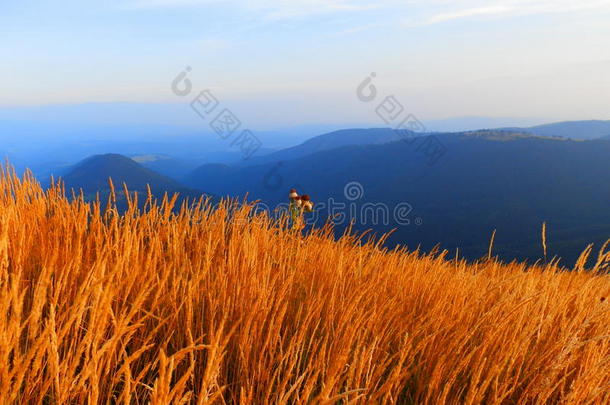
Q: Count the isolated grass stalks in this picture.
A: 2